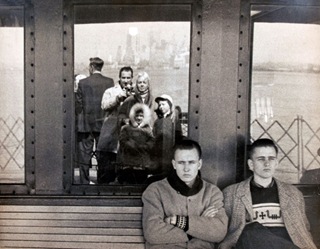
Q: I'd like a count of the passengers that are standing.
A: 5